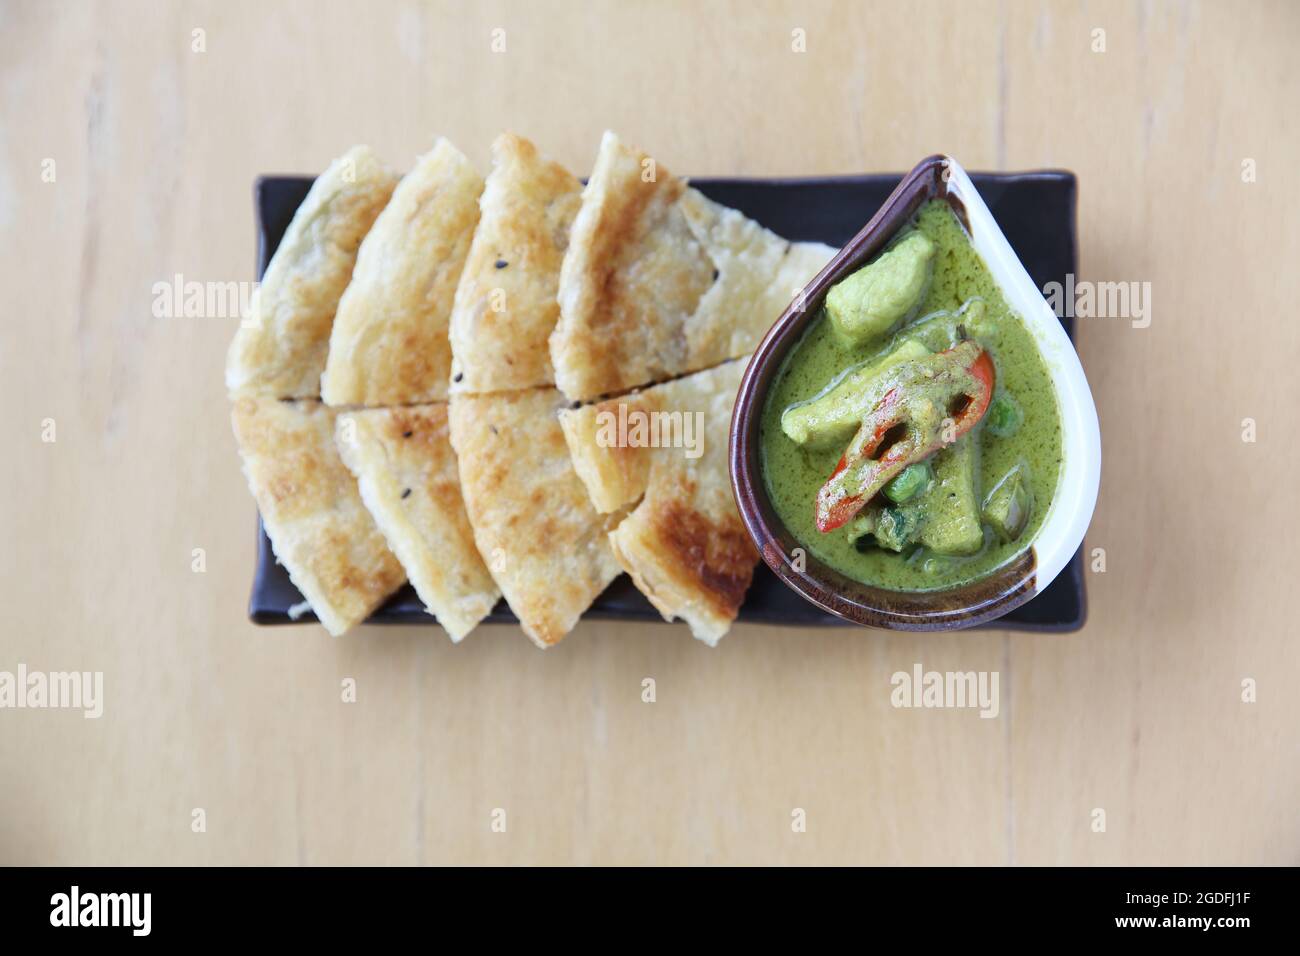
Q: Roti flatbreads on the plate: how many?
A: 8